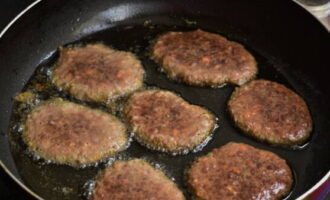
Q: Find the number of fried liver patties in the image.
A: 7